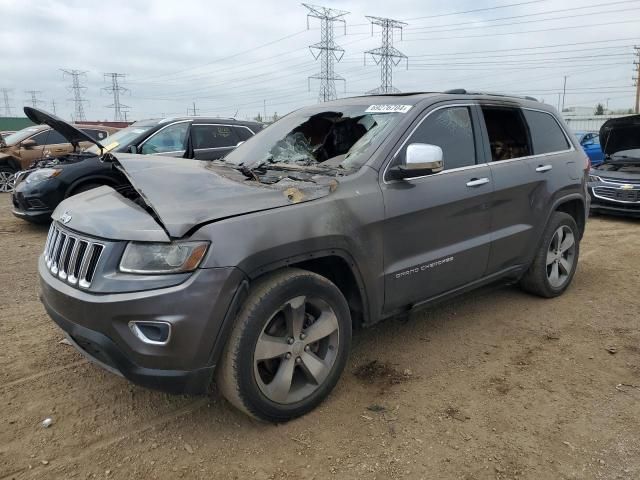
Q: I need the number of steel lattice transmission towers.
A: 6